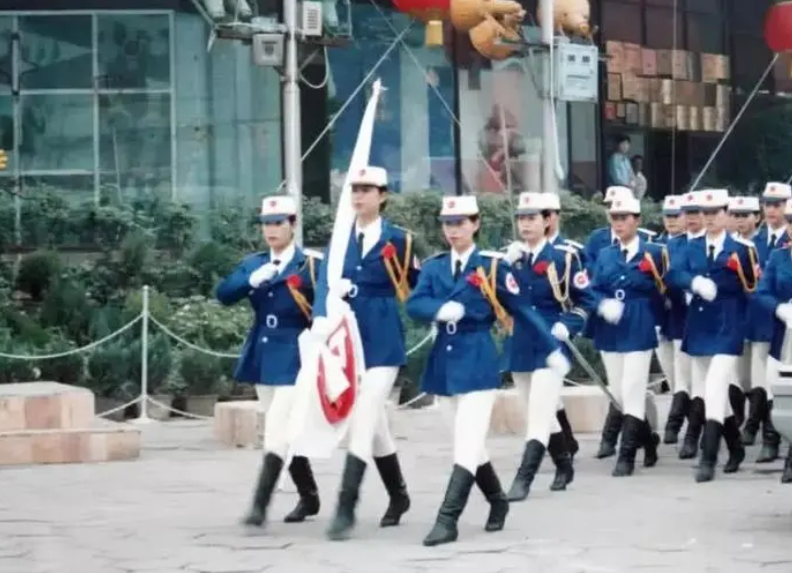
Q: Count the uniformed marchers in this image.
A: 13